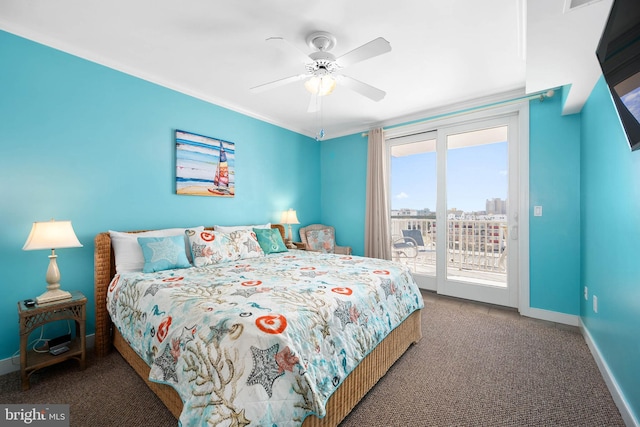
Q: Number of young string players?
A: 0